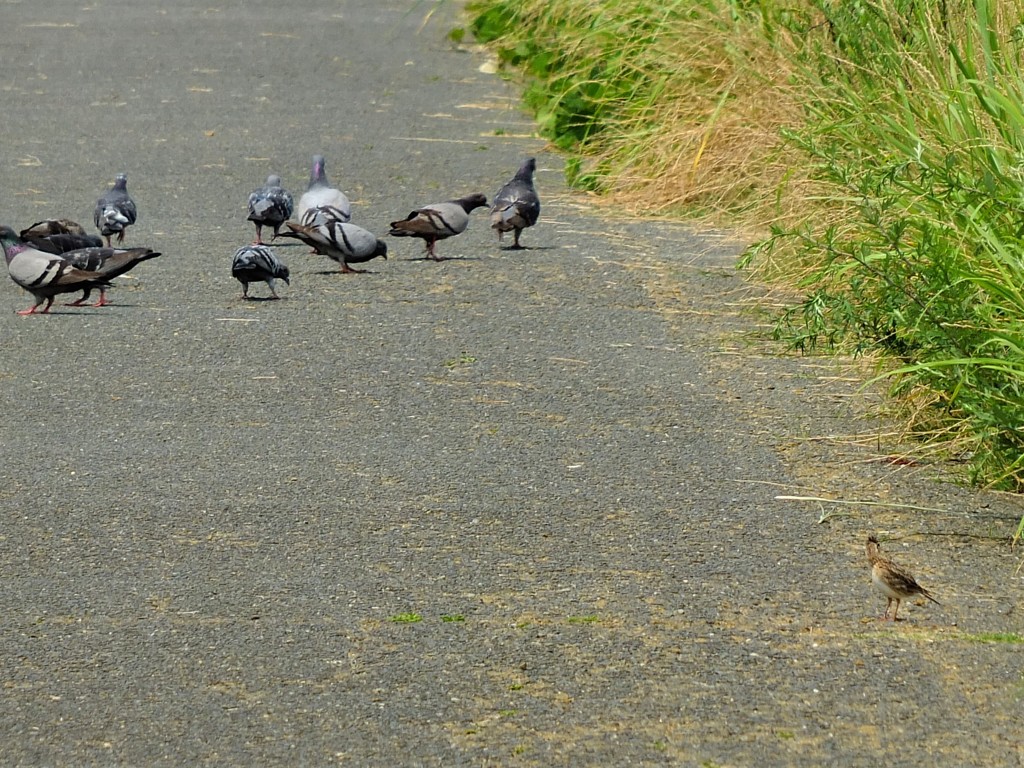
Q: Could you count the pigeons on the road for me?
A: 11